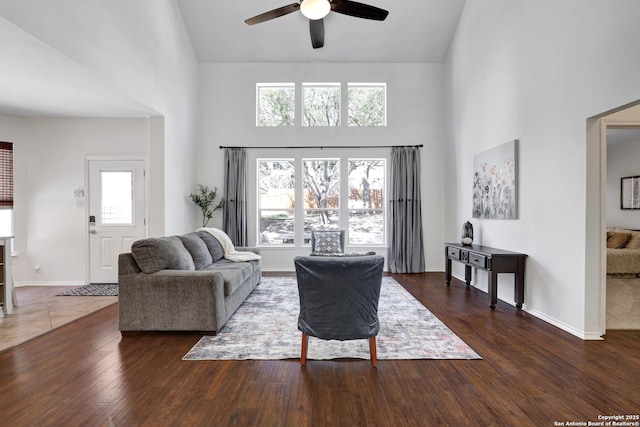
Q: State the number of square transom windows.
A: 3